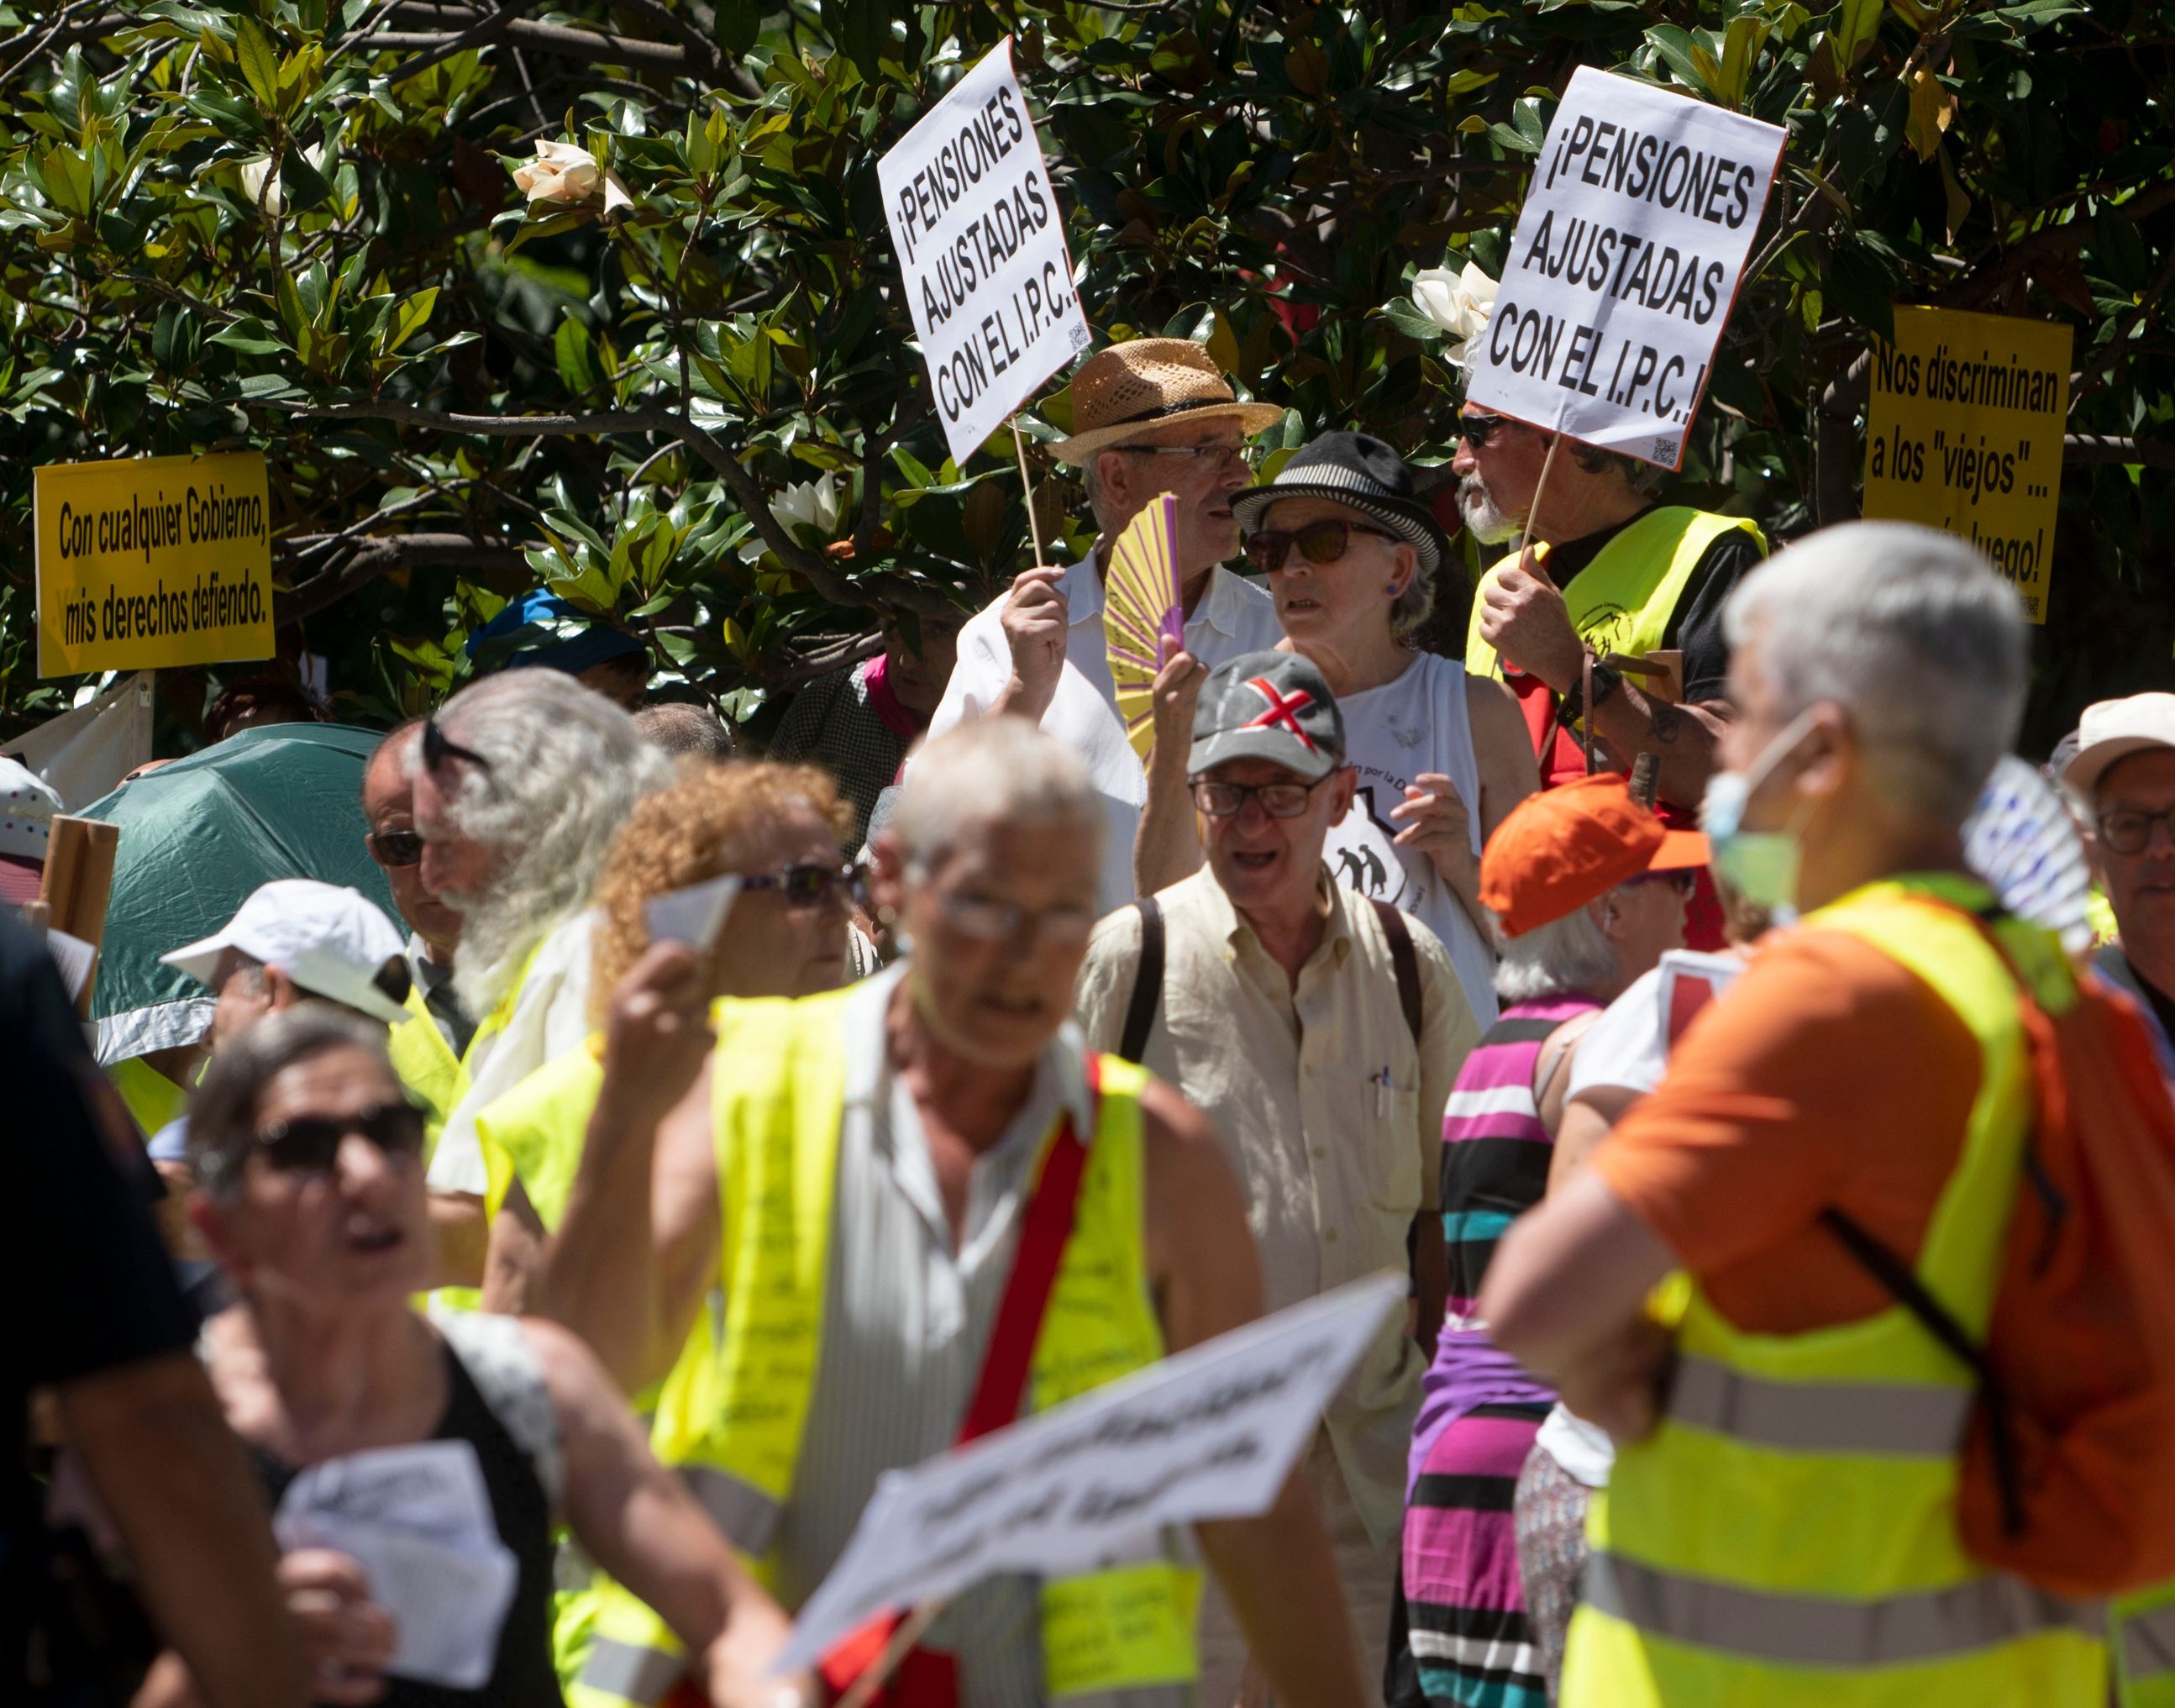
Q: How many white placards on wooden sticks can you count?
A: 3